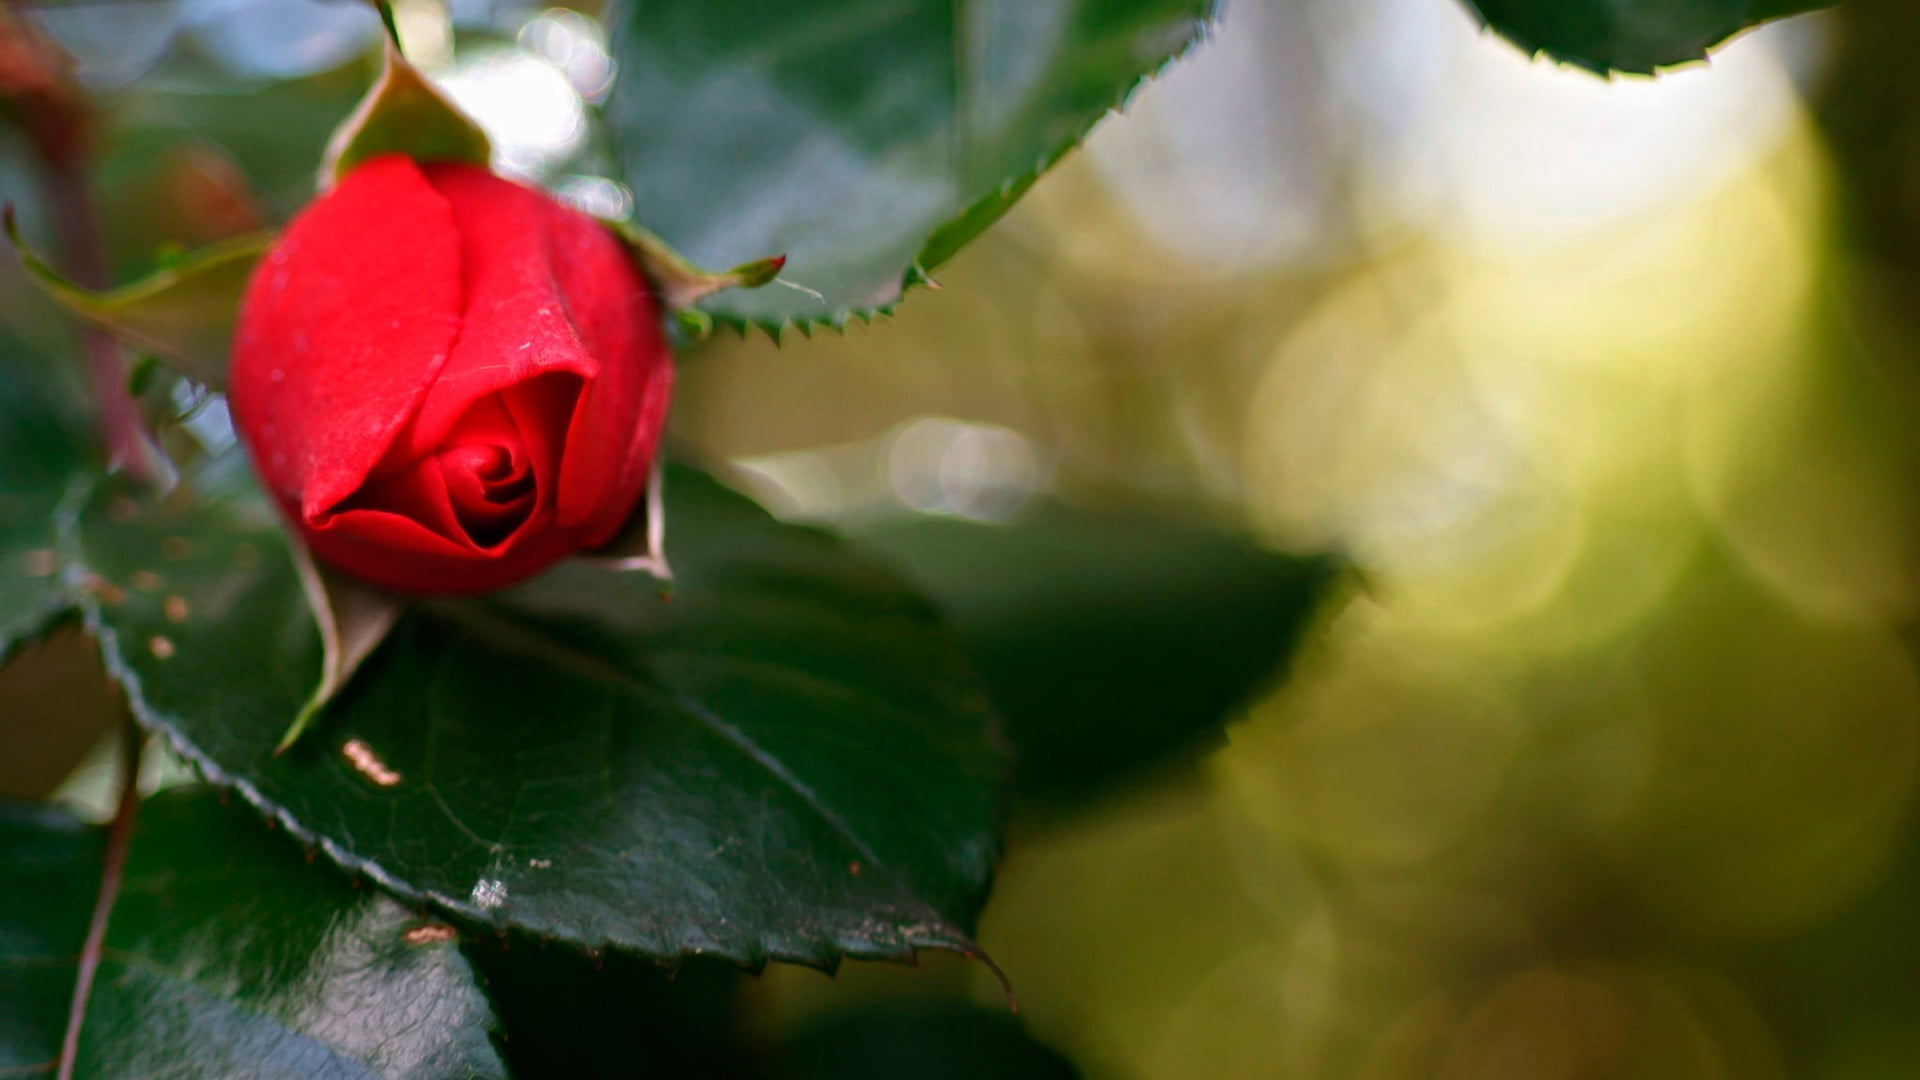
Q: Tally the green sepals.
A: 5